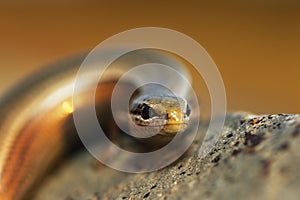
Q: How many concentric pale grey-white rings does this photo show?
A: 2